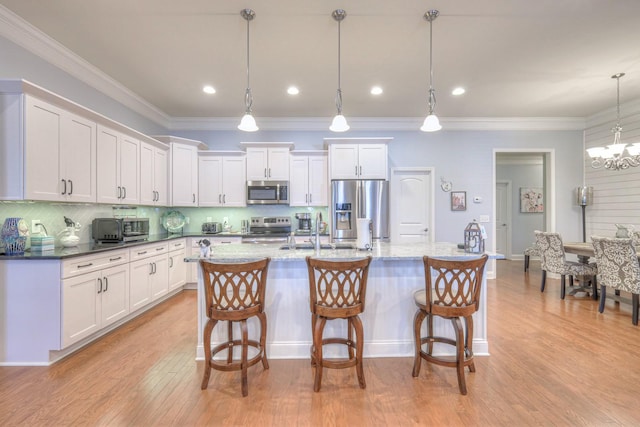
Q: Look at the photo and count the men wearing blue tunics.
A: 0